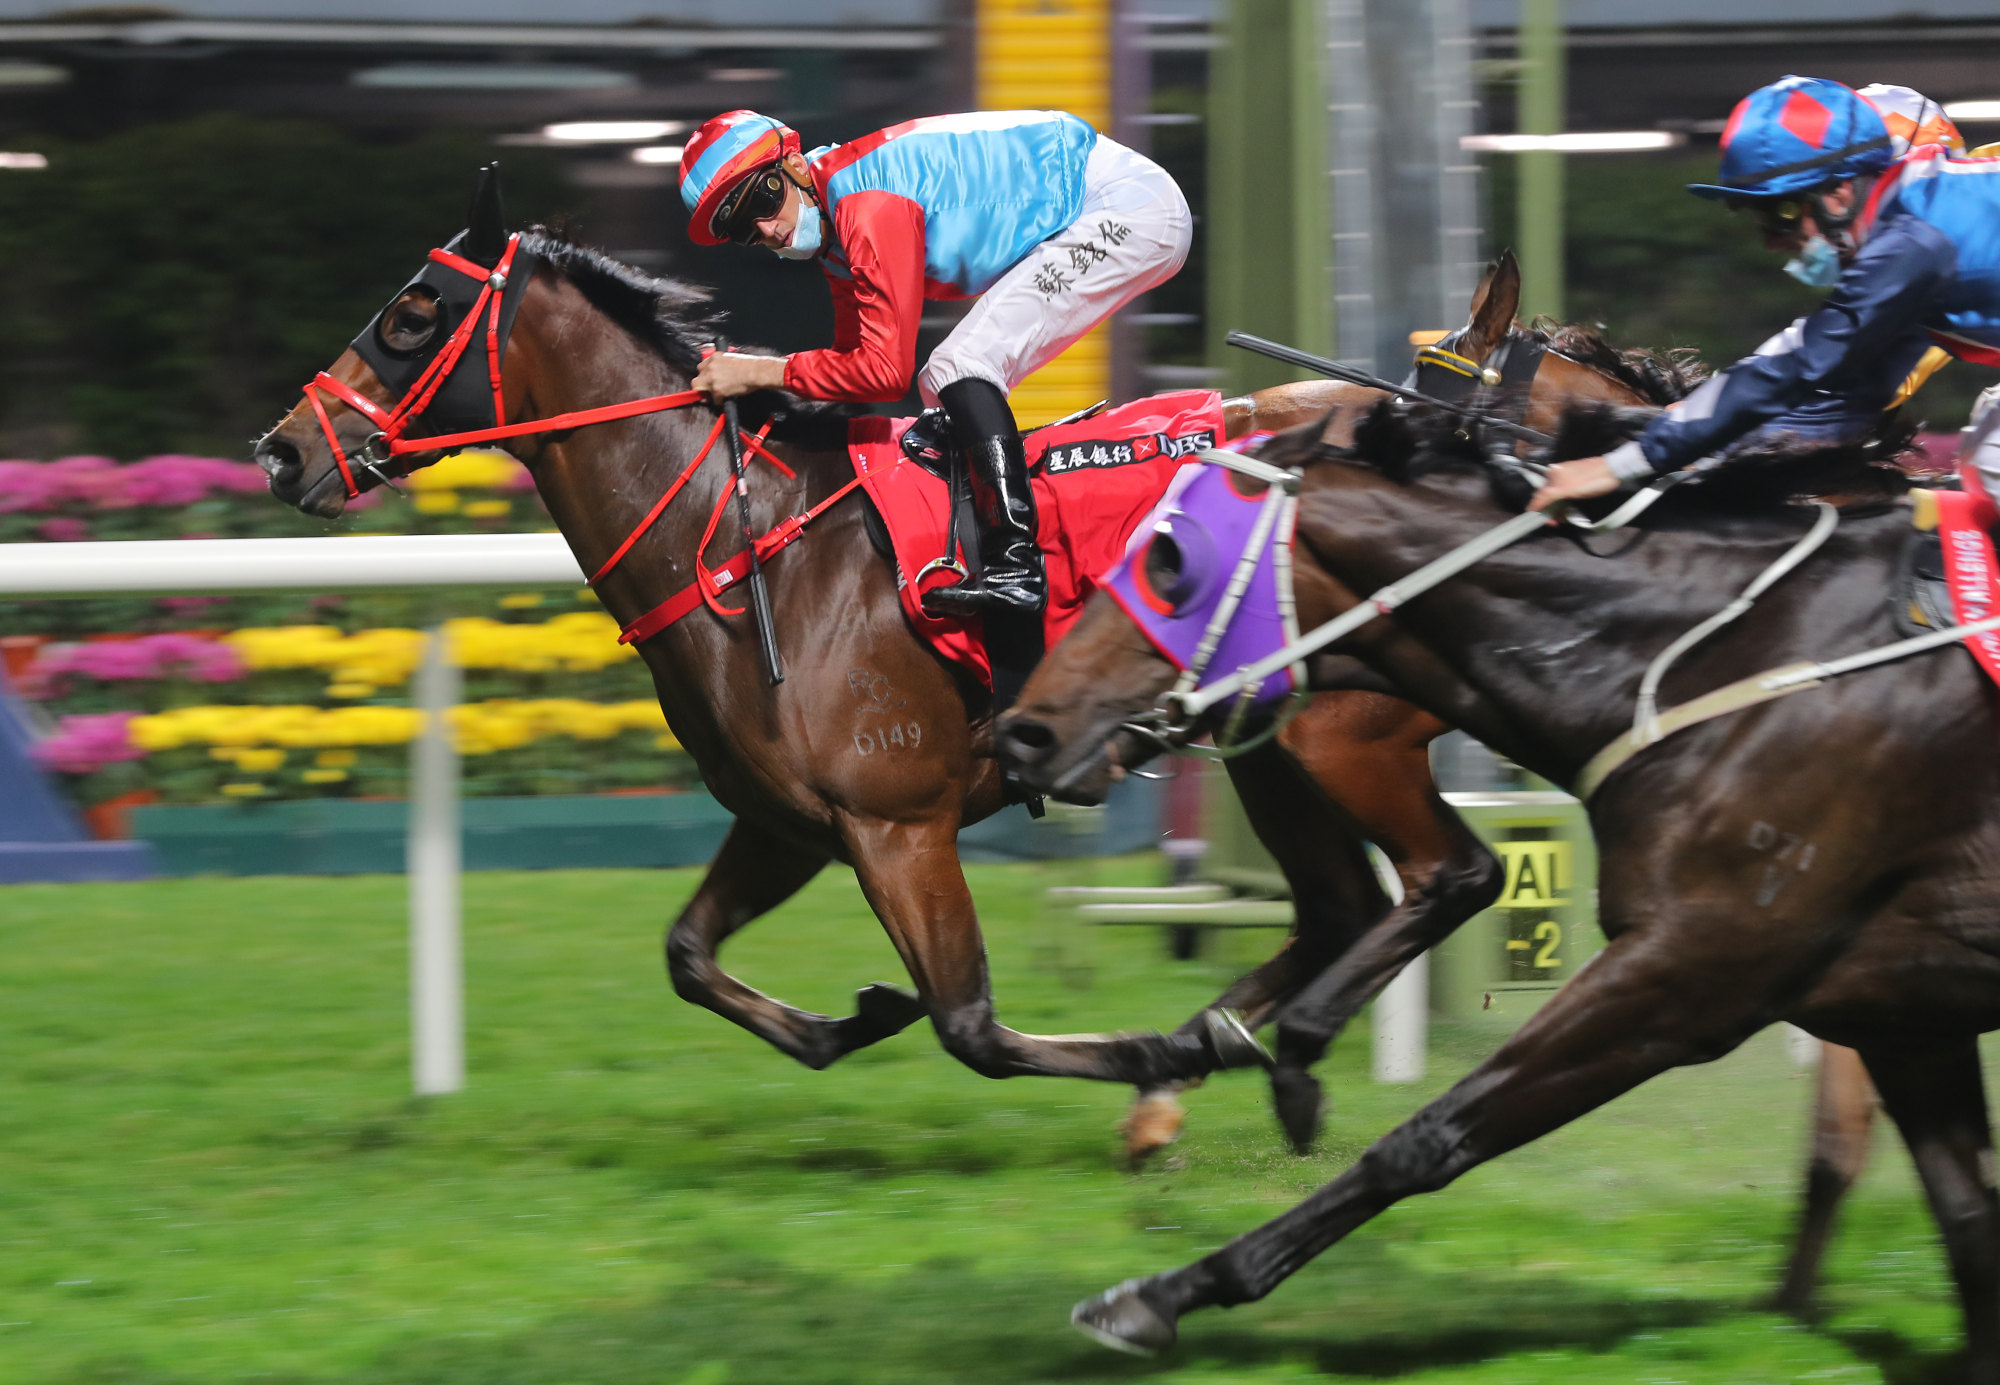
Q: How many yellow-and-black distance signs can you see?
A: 1